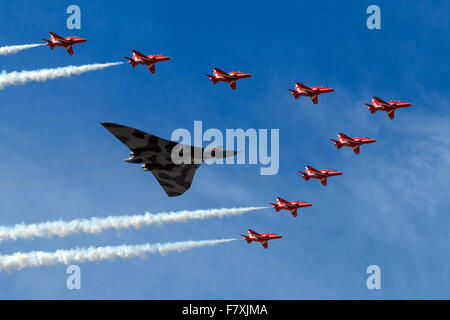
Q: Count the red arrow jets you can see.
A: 9